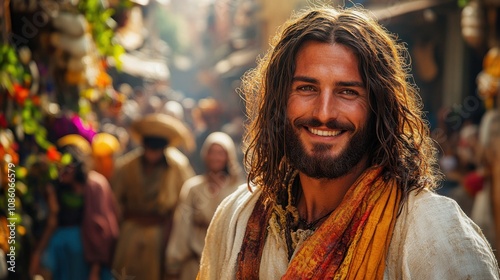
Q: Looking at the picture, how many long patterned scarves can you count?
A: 1